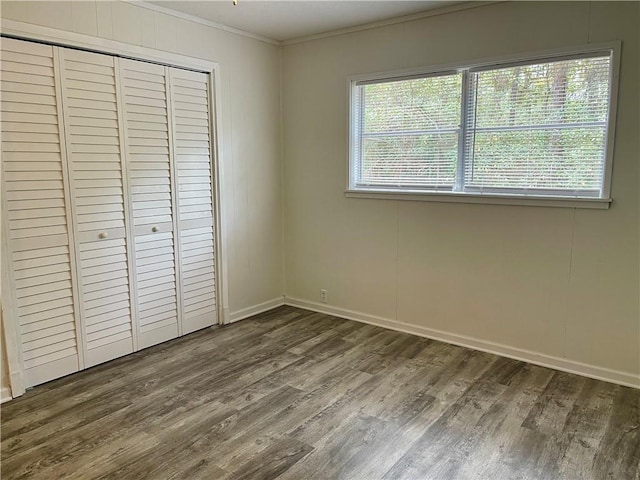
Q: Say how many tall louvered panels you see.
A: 4